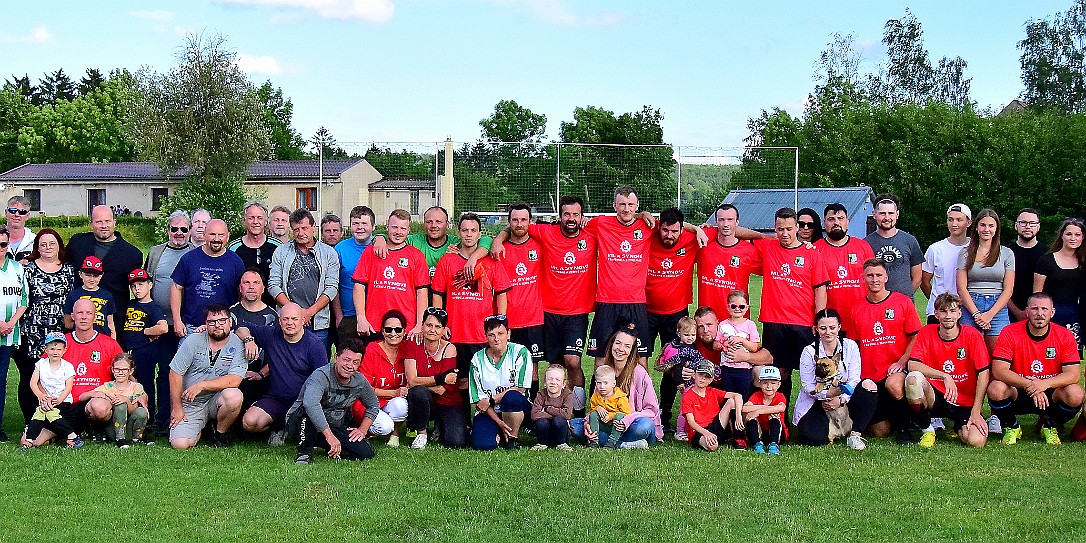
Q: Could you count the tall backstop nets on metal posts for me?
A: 1